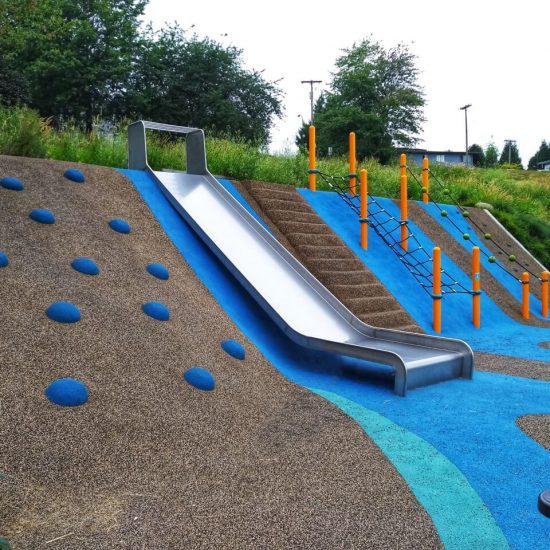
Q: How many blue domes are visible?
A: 12